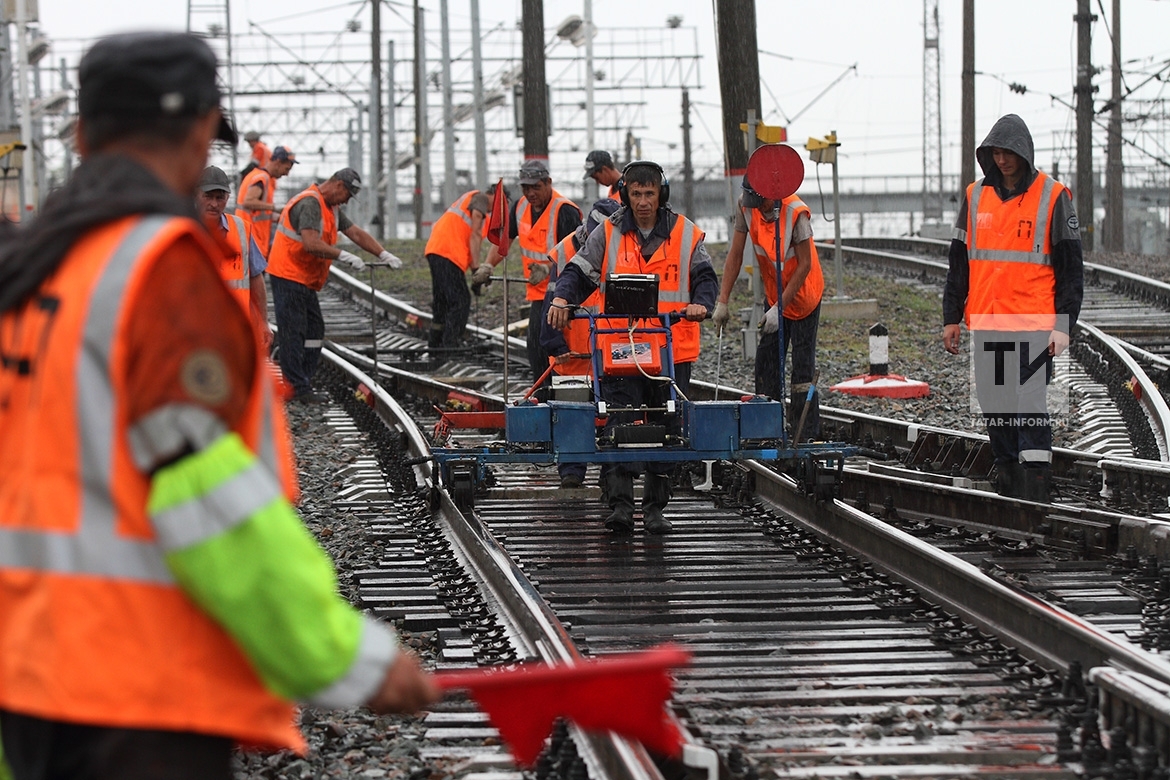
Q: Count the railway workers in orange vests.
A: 12